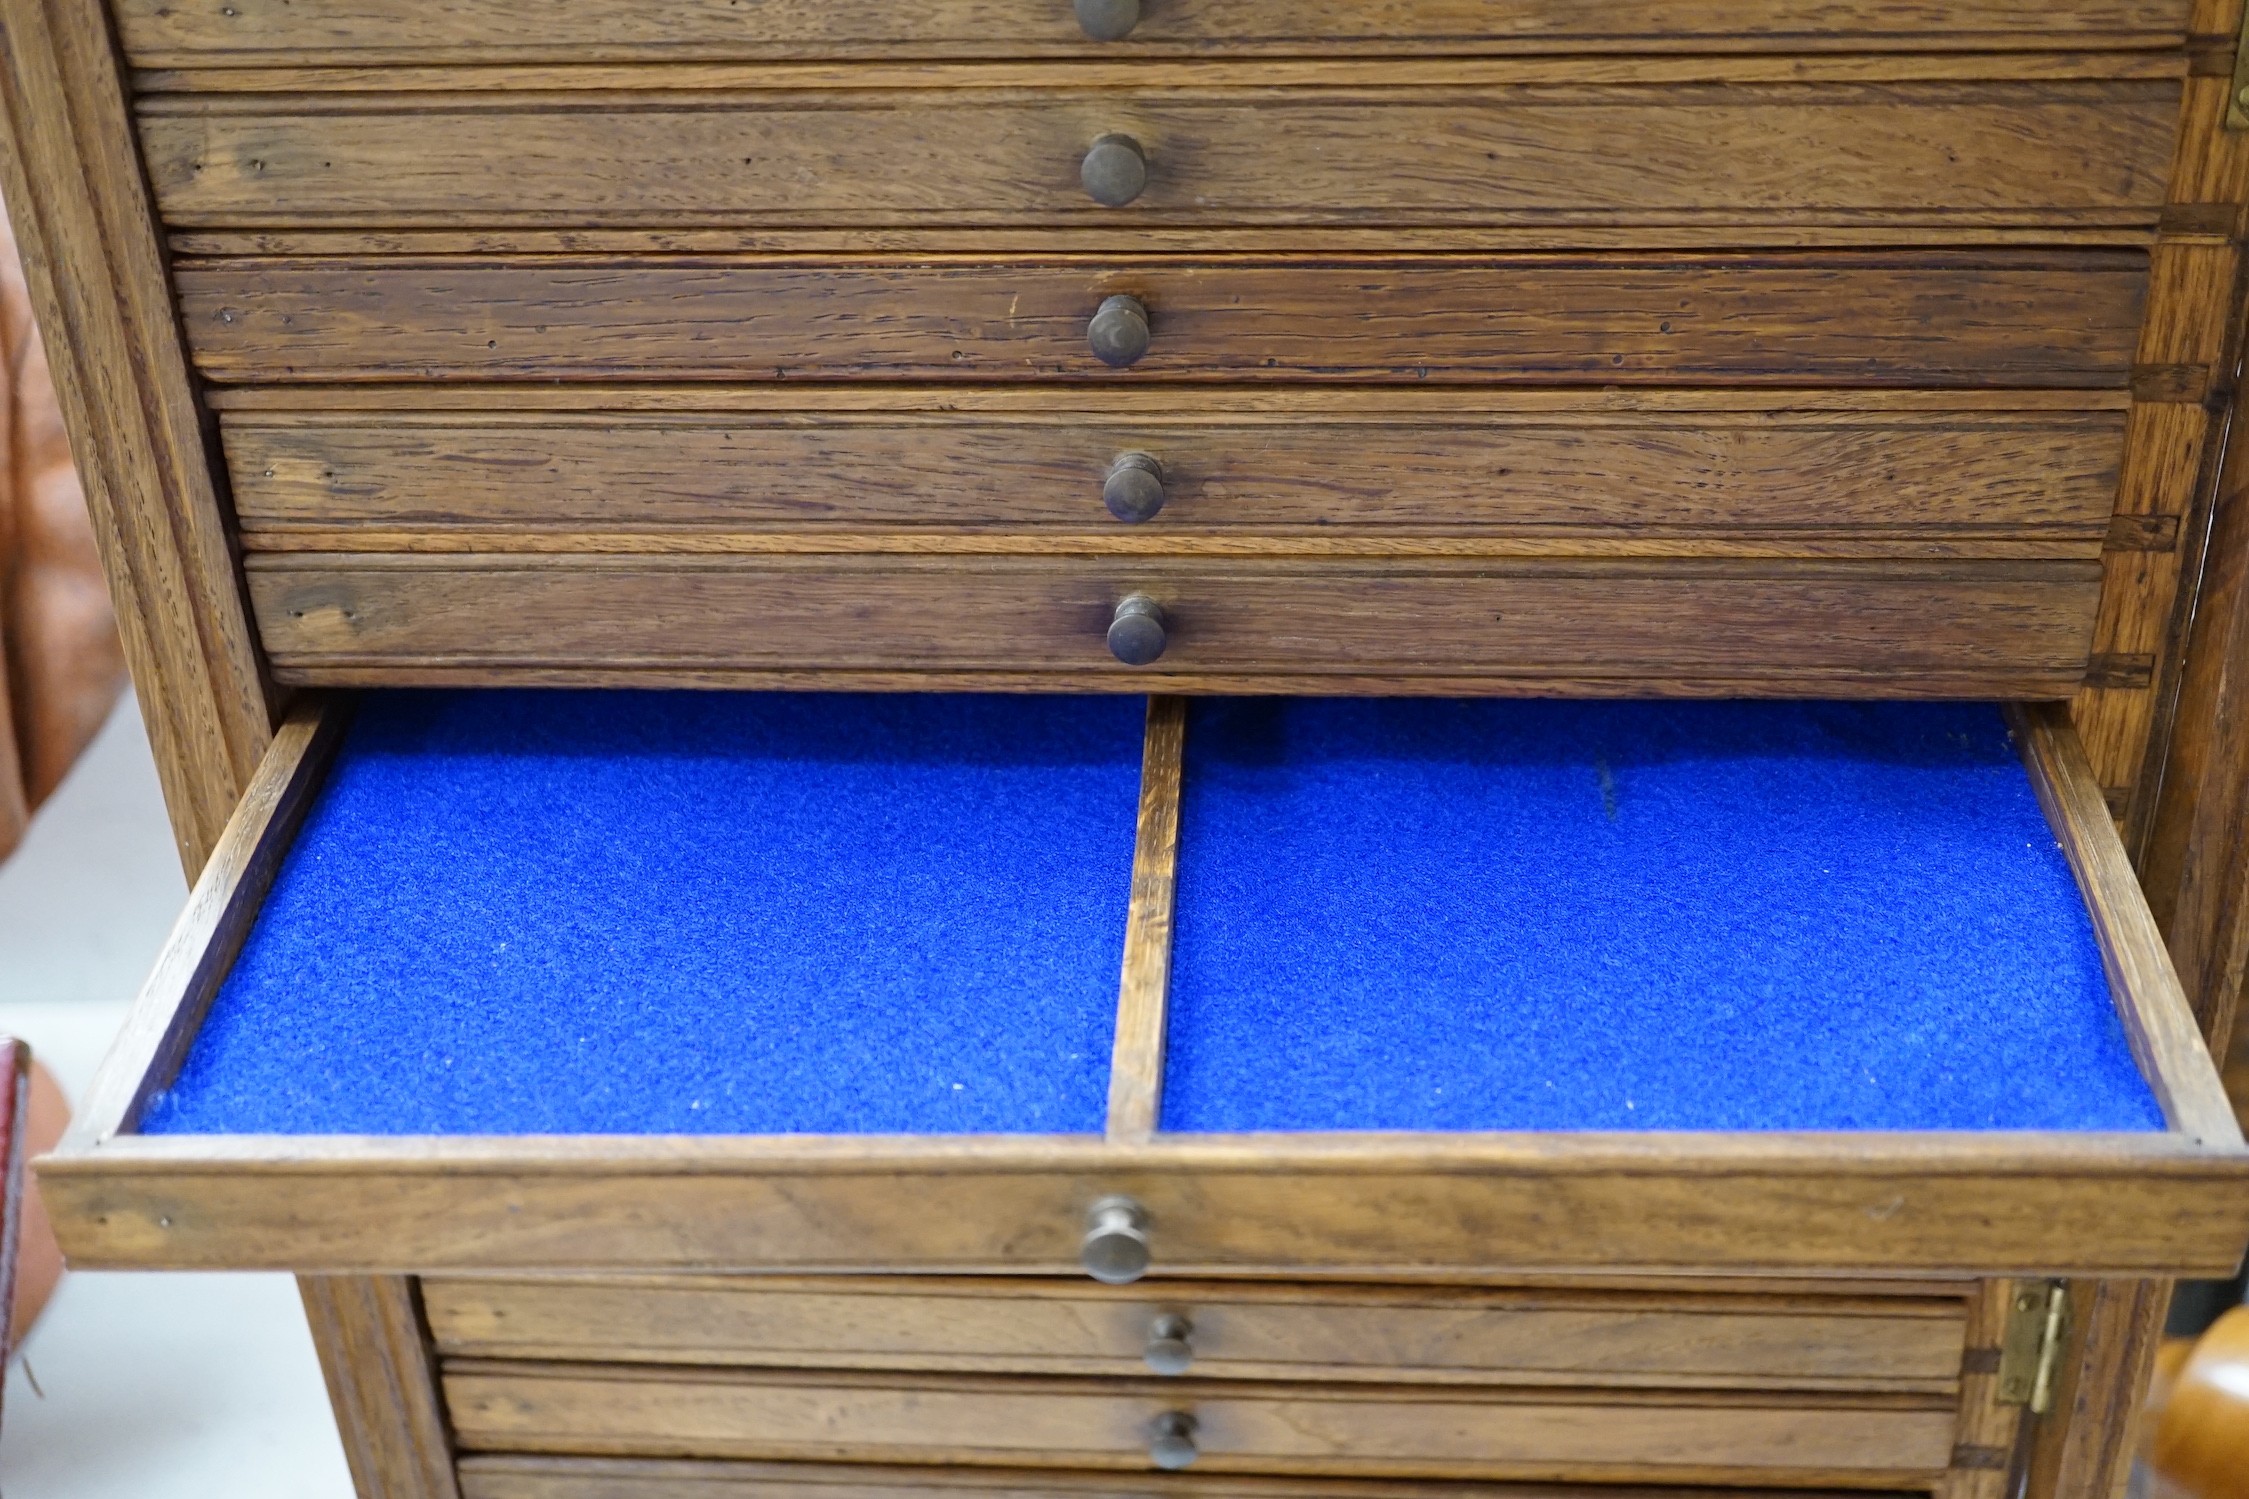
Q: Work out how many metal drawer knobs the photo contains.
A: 8